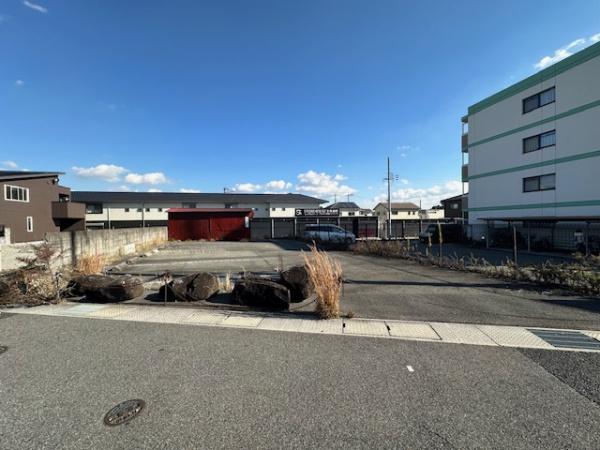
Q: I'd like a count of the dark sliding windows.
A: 3